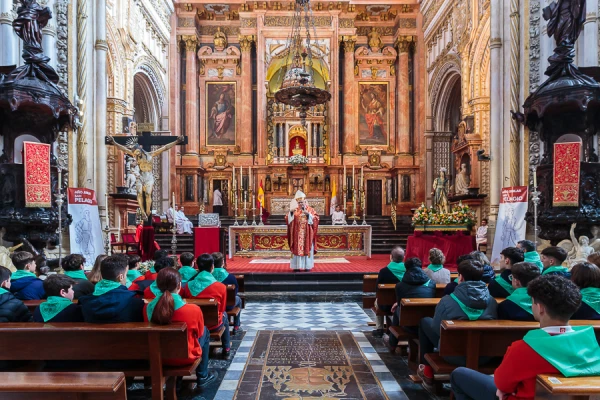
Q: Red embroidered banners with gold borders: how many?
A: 2